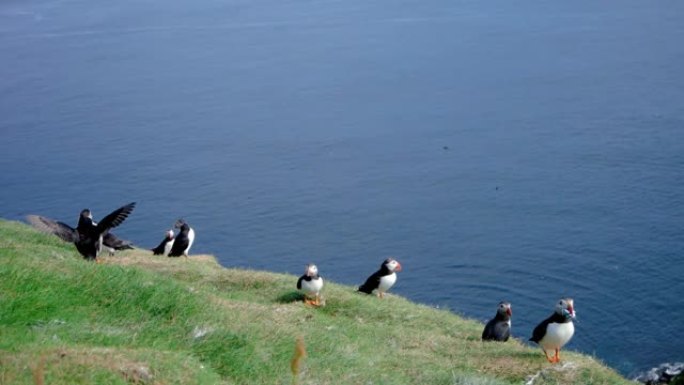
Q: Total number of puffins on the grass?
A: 8